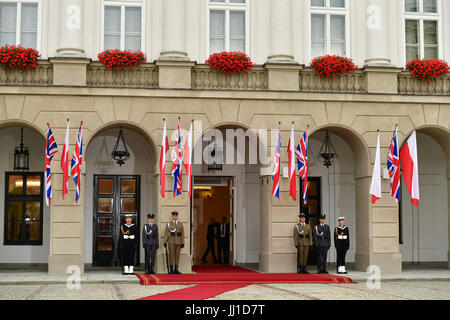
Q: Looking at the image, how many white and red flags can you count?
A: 6